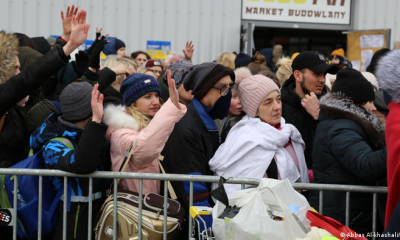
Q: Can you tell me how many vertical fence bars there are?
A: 13